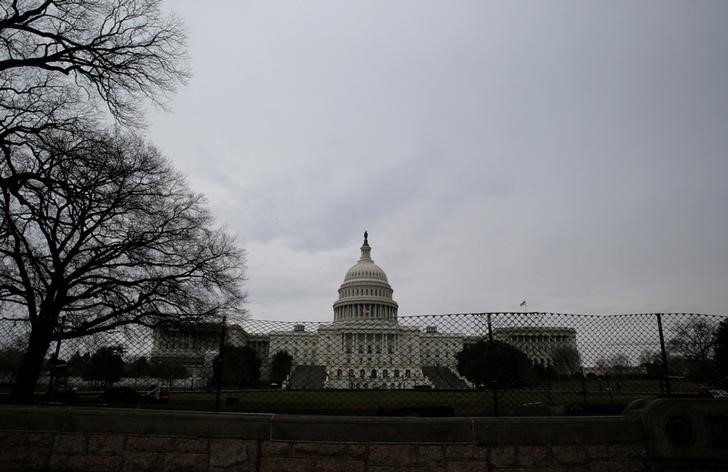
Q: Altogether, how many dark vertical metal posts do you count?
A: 4